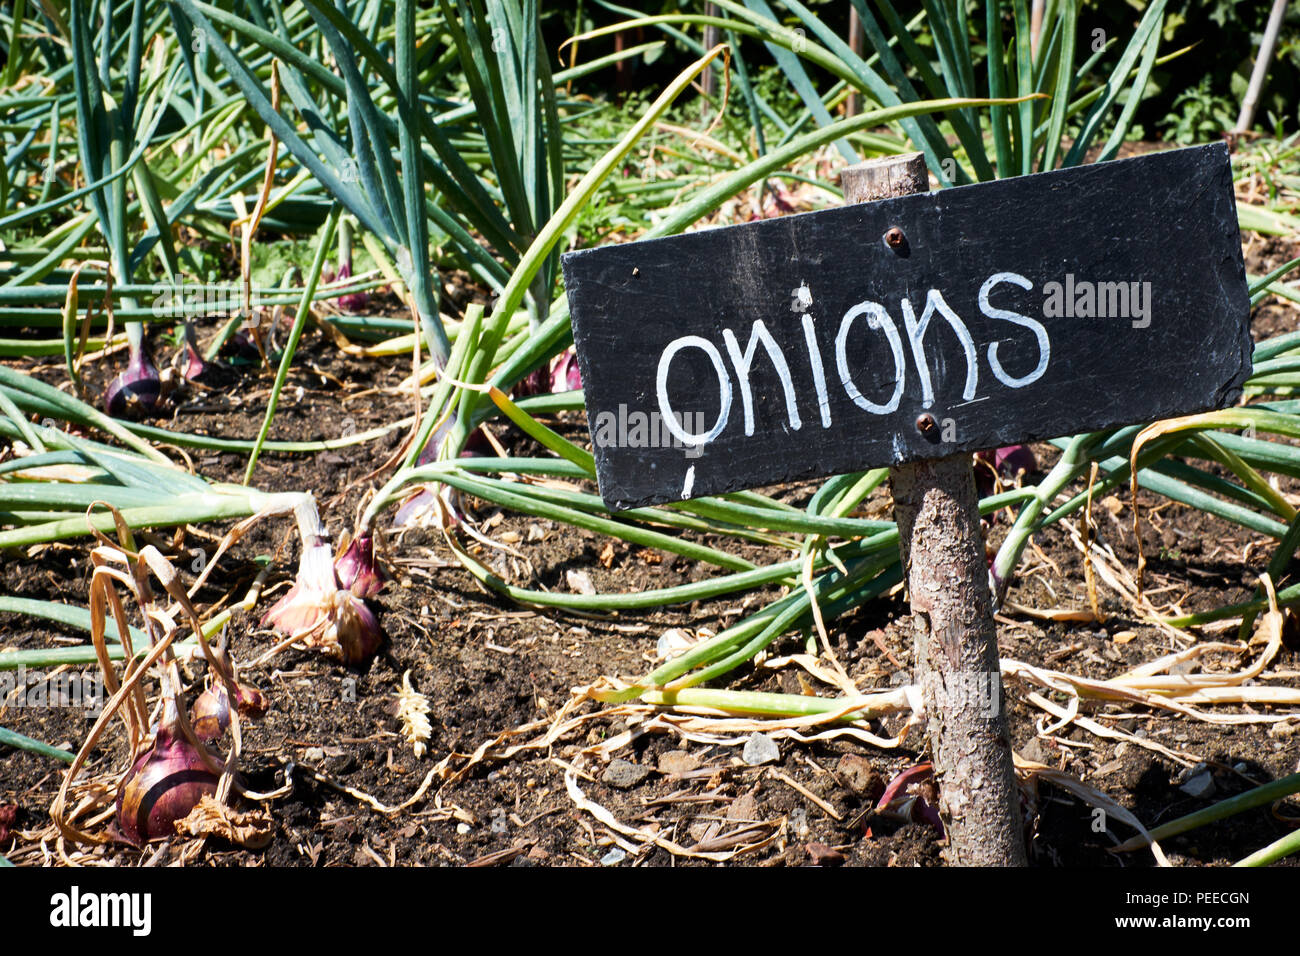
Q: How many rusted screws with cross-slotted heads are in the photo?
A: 2